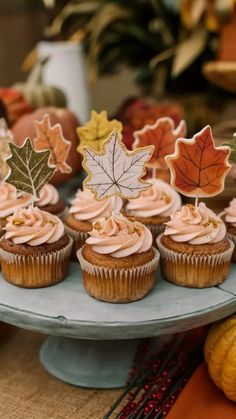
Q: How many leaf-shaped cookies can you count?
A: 6